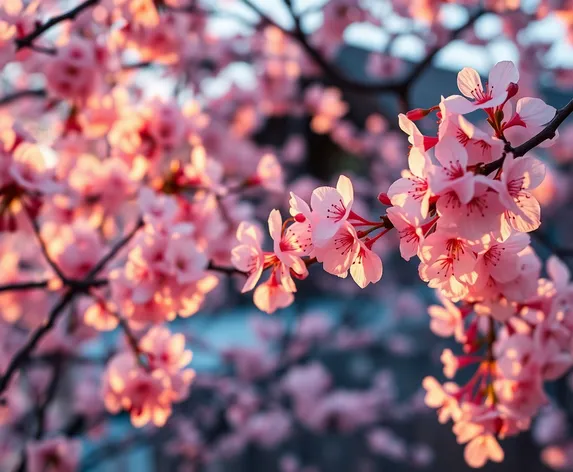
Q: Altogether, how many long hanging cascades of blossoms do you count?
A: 1